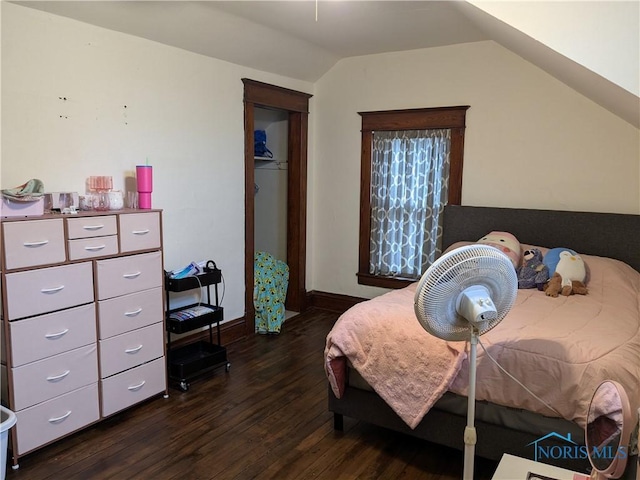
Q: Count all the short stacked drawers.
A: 2